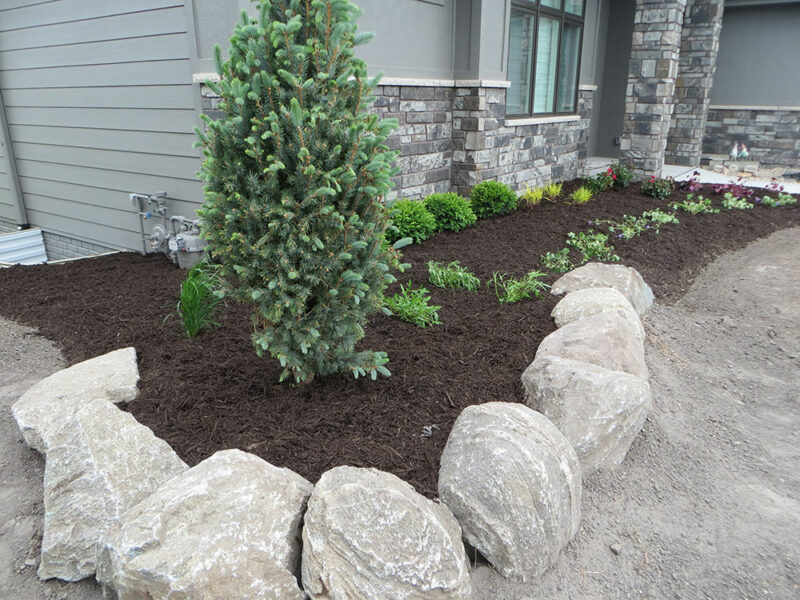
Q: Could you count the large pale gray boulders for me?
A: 9